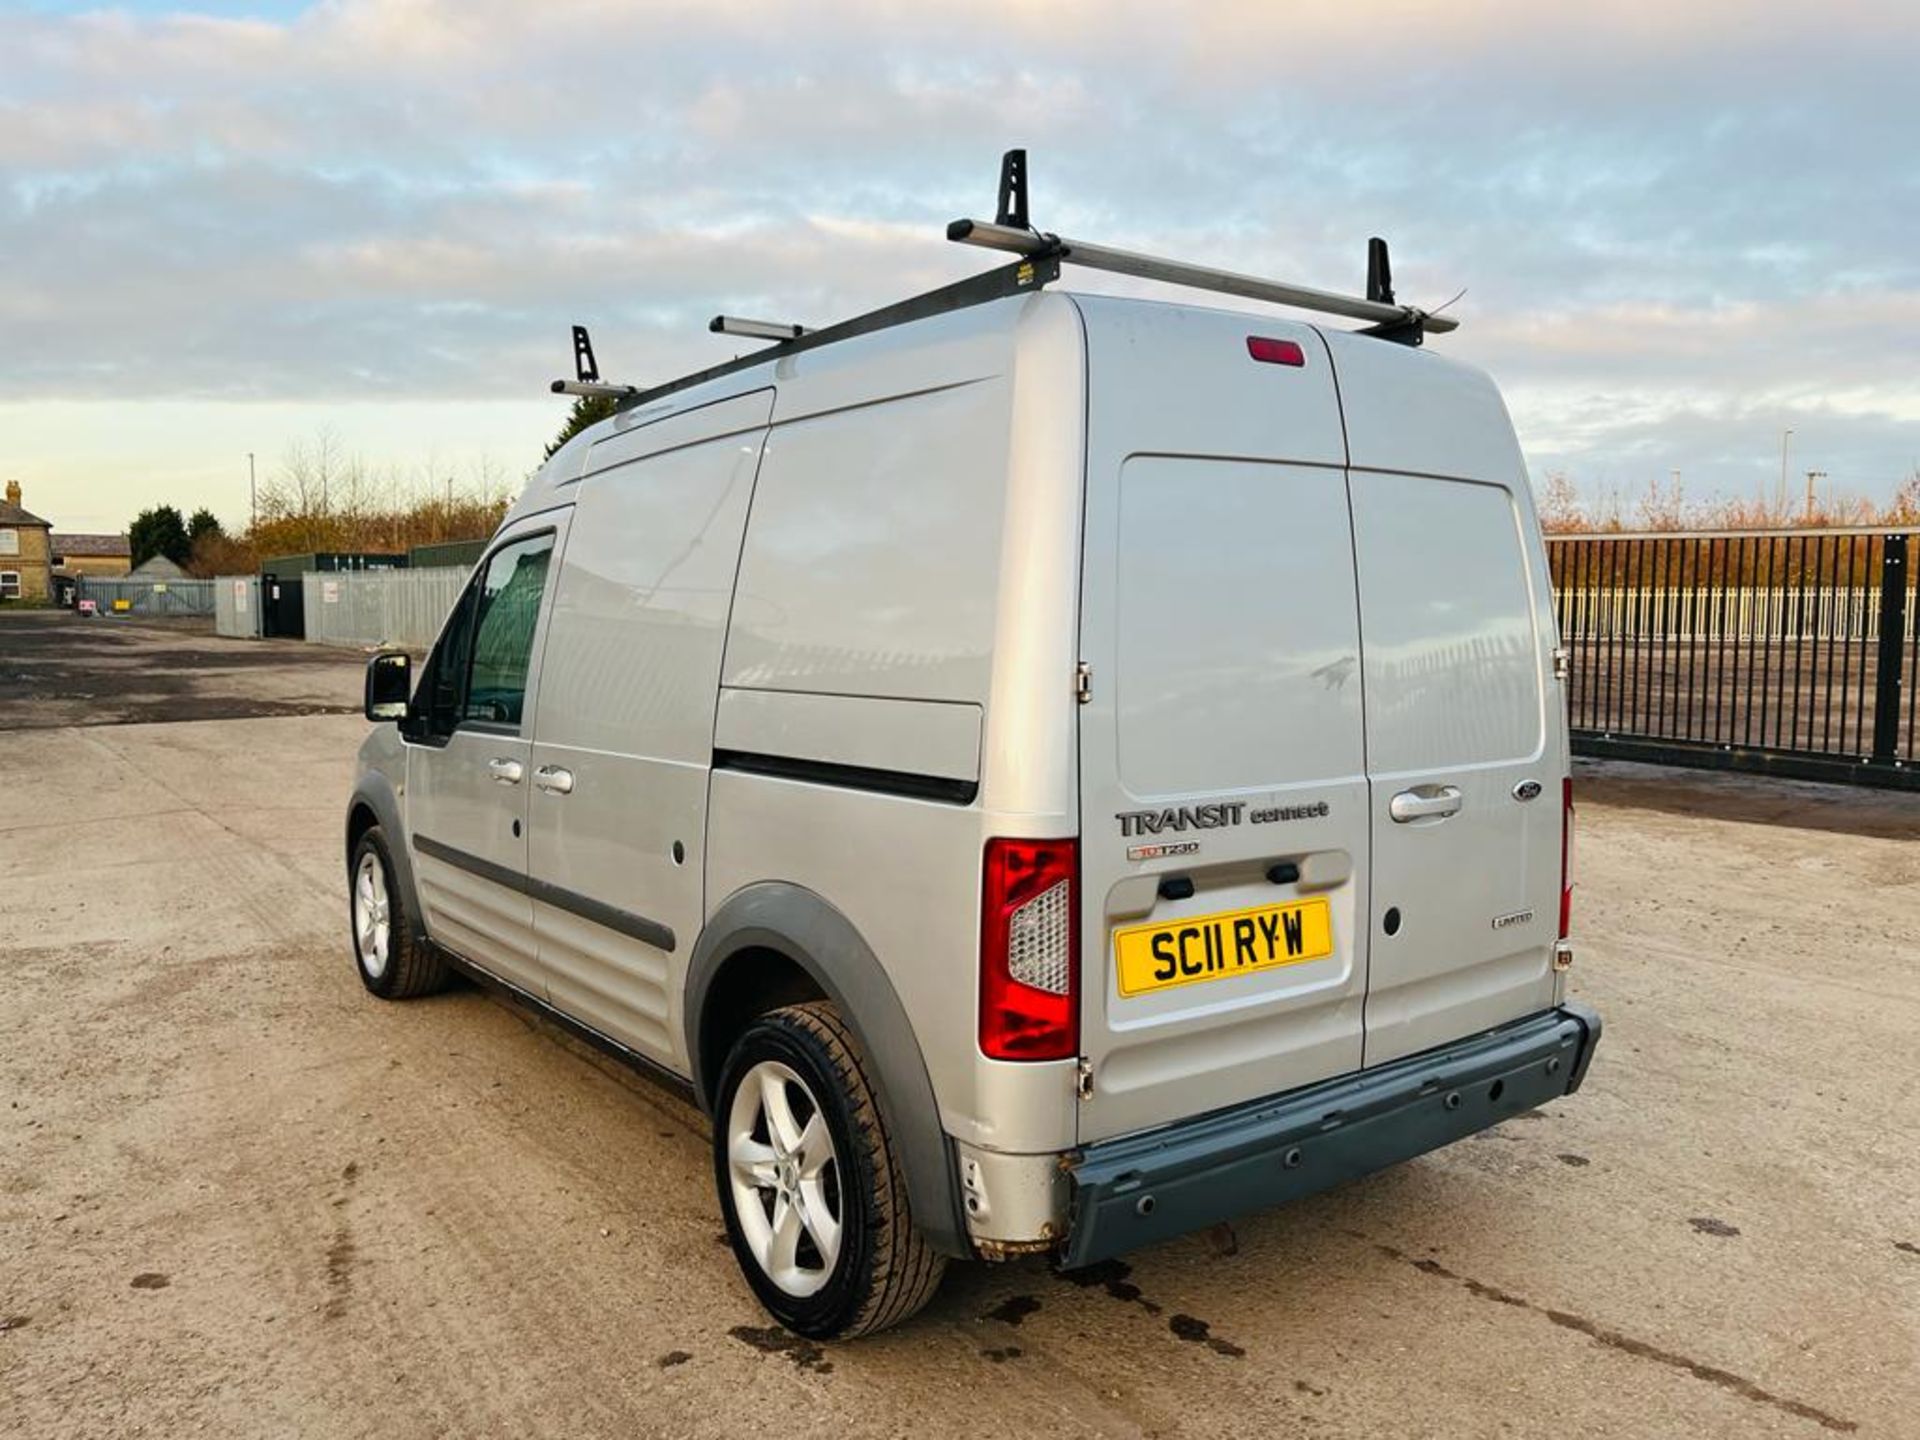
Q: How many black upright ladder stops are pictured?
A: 3